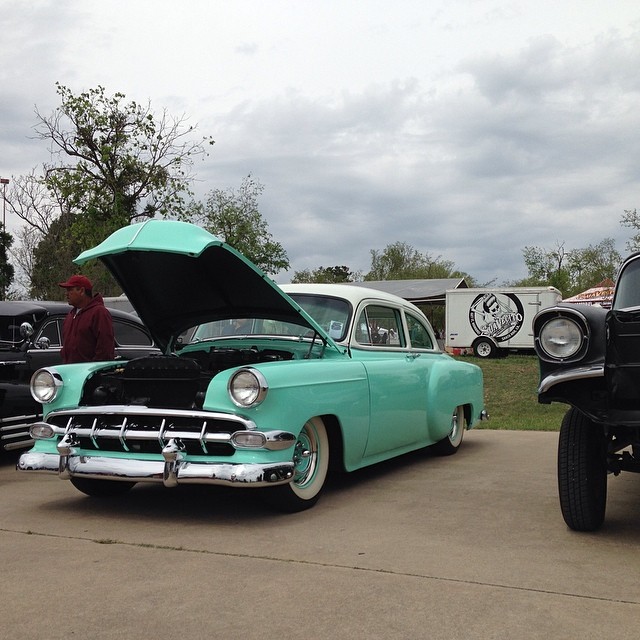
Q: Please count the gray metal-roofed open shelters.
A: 1